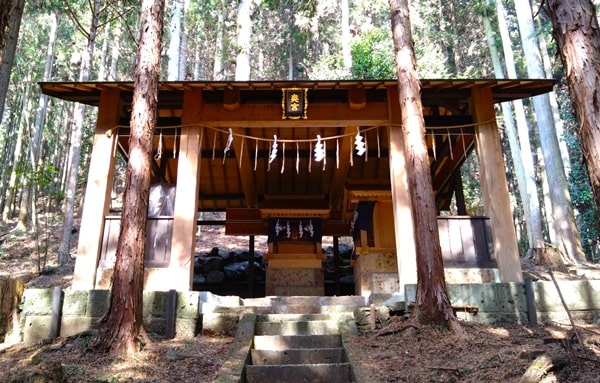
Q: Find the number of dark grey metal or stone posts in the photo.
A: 3